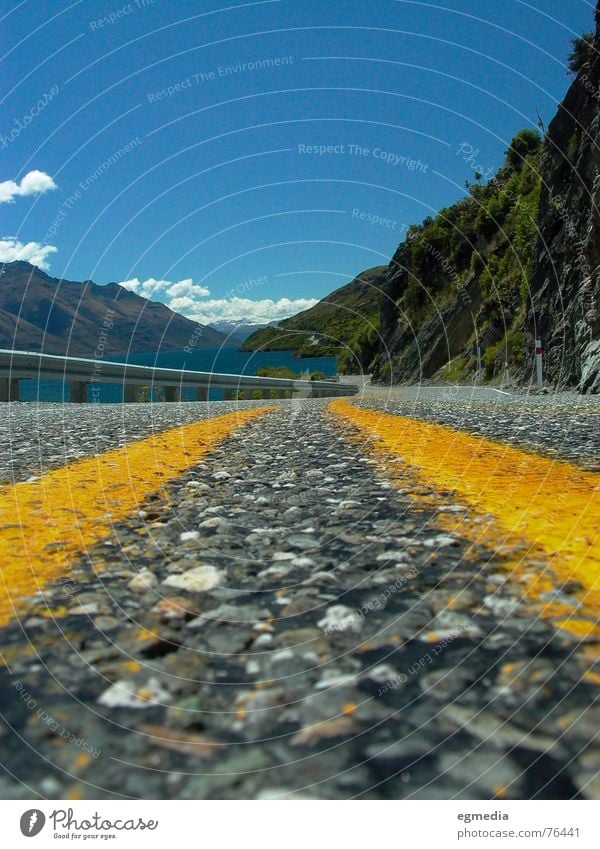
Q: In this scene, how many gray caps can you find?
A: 0